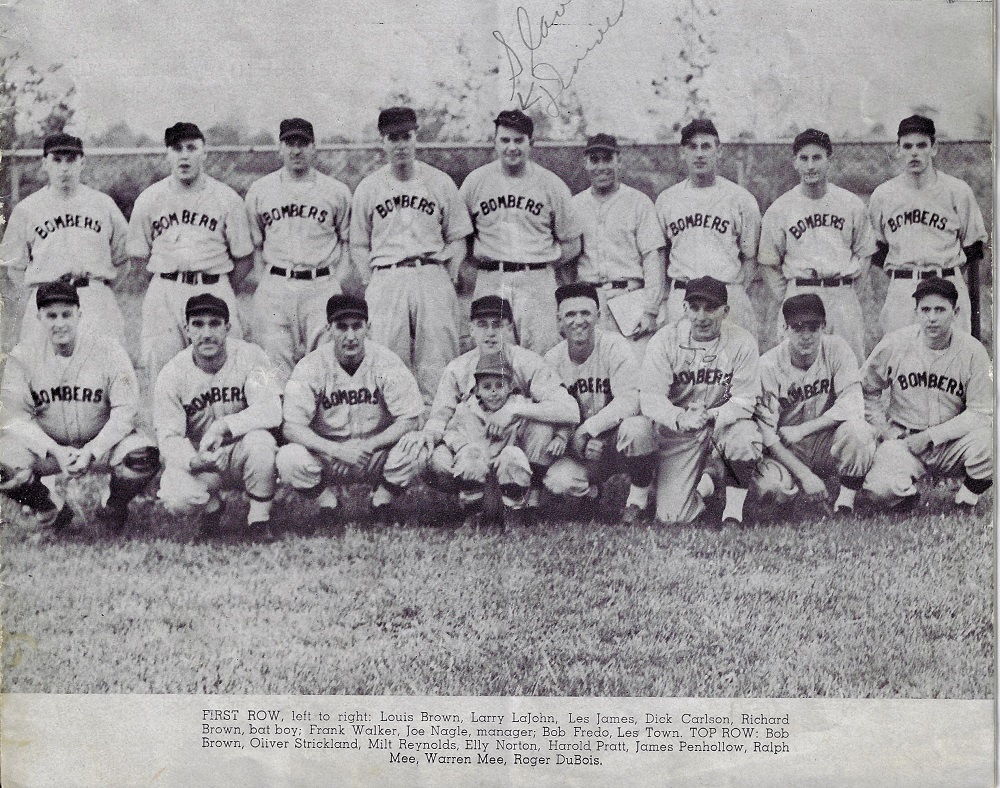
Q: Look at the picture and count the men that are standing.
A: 9